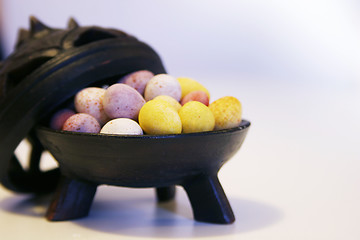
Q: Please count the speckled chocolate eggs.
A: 13